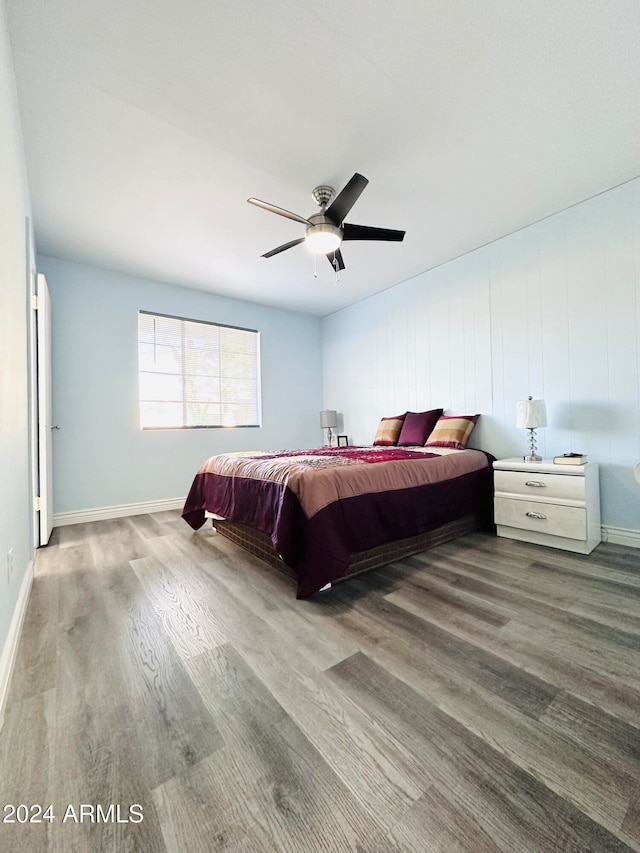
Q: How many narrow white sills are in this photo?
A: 1